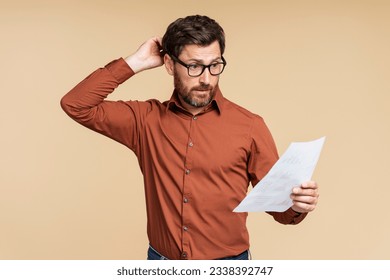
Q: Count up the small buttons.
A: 6